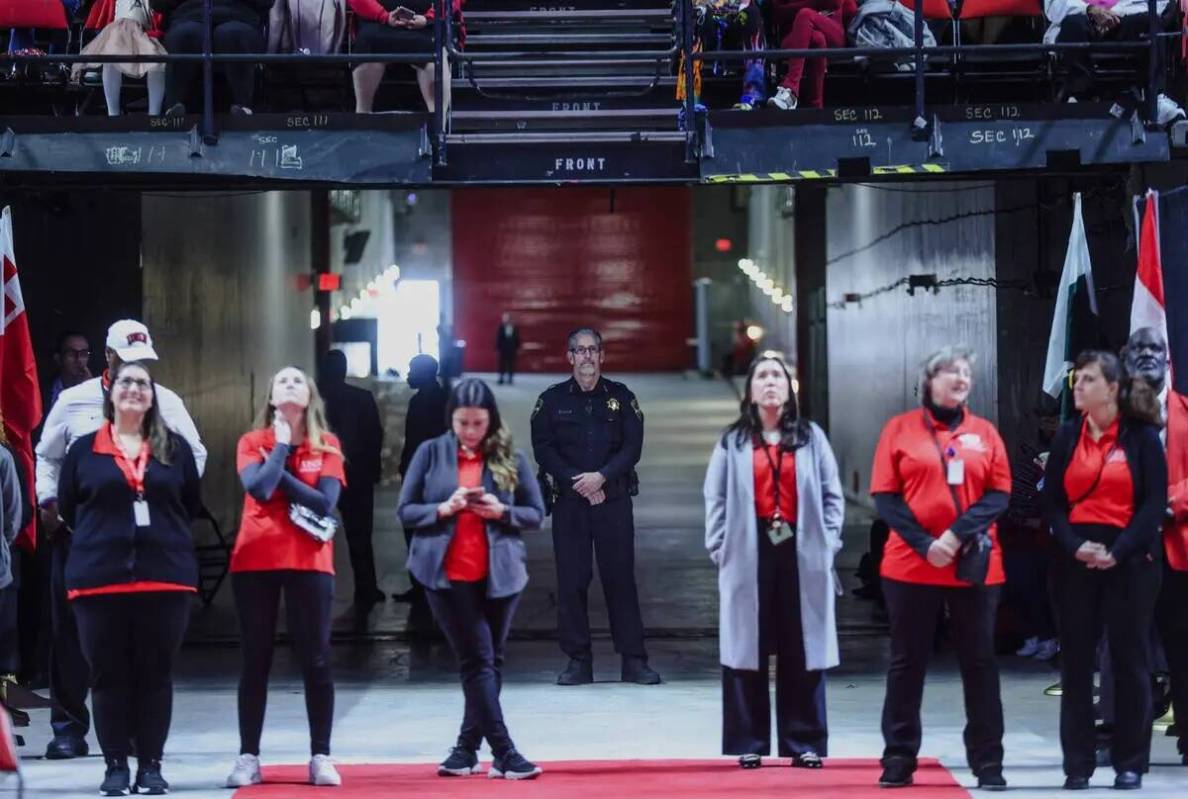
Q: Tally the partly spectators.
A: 6